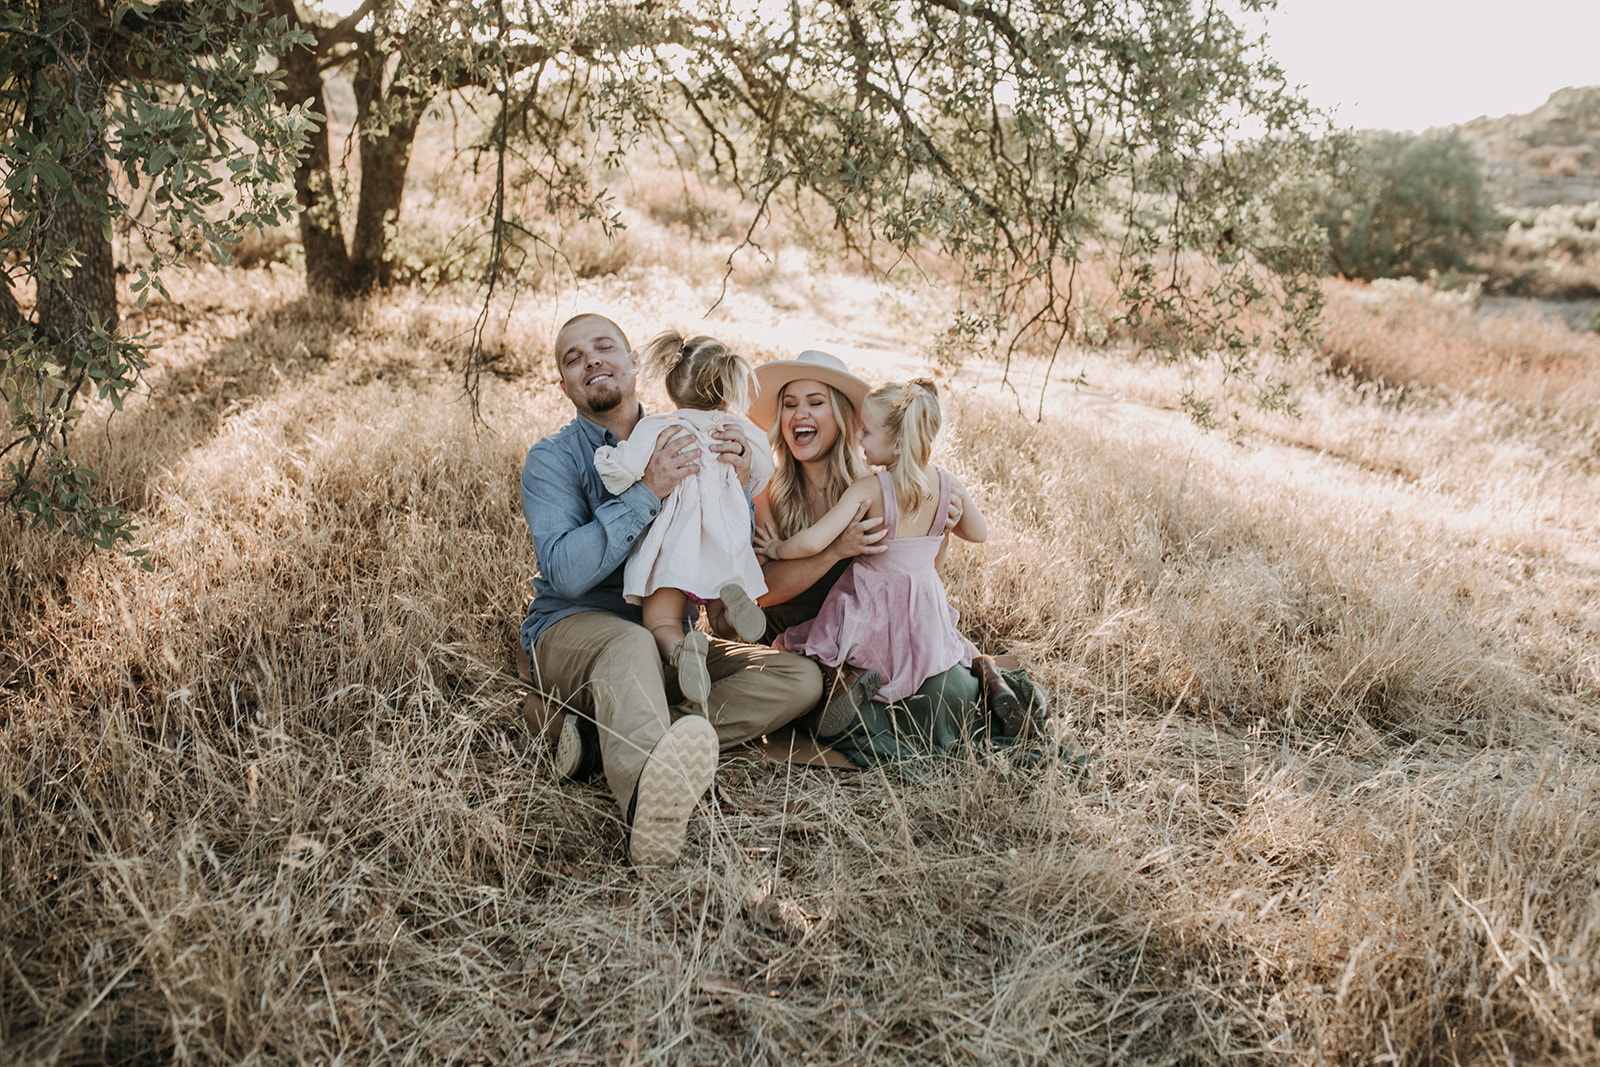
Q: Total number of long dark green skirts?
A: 1